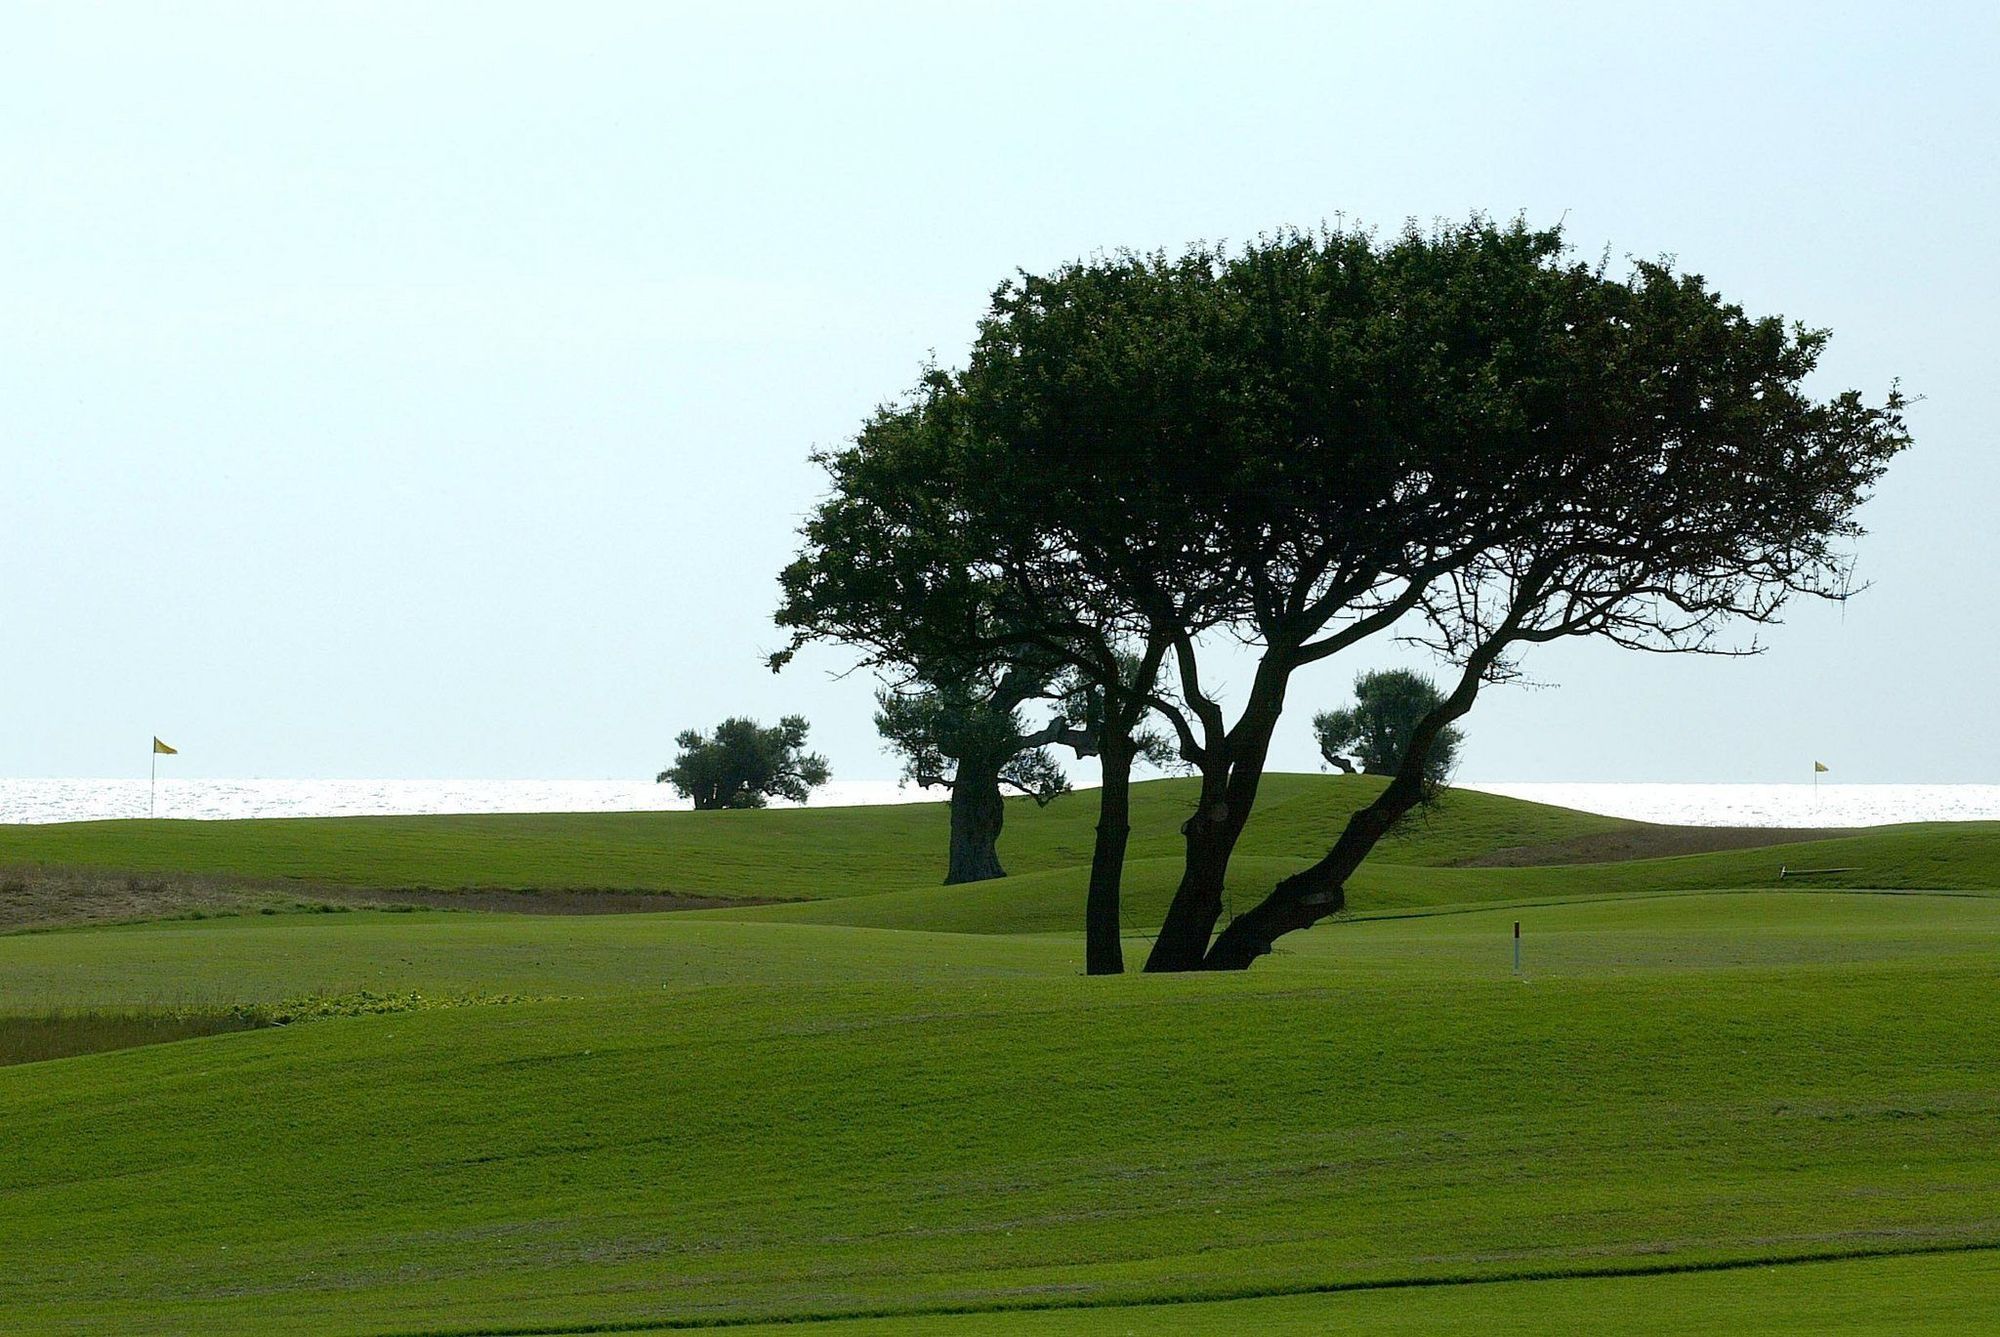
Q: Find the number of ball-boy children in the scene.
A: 0